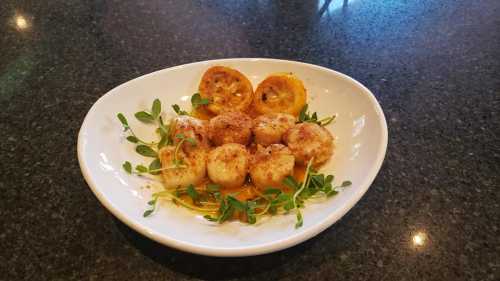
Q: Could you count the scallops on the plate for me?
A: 7